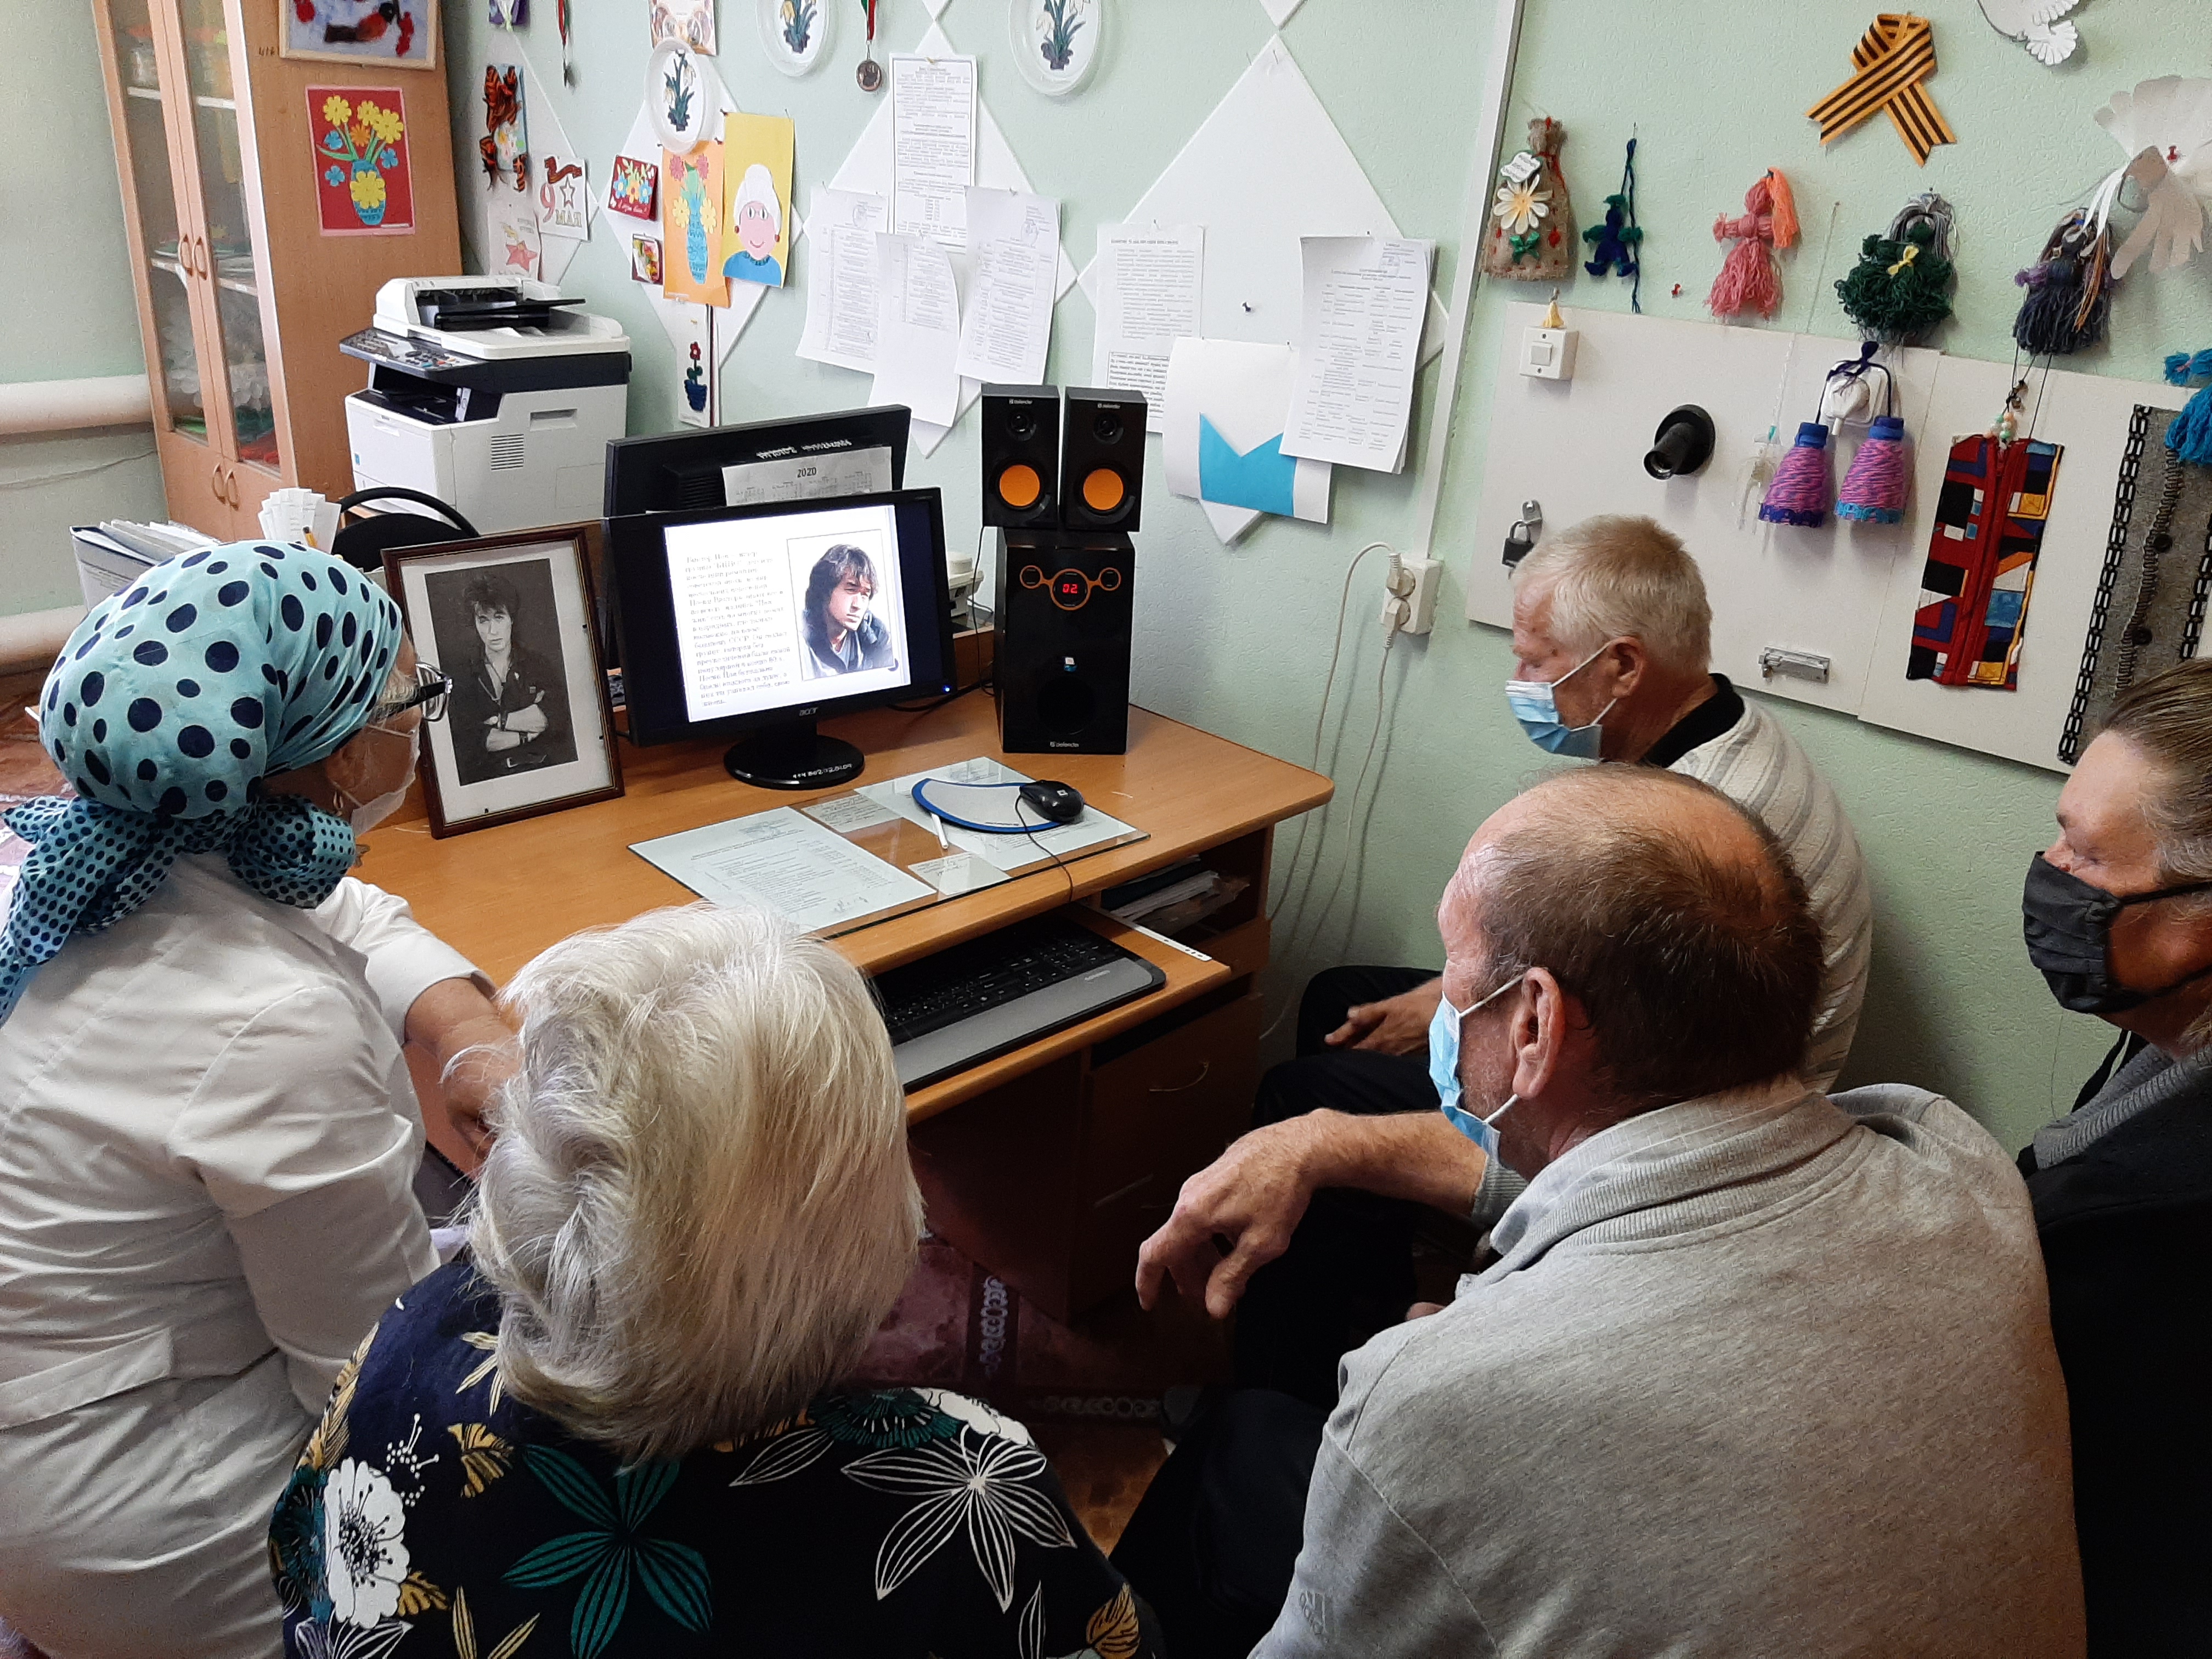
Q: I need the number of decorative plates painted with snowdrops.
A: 3